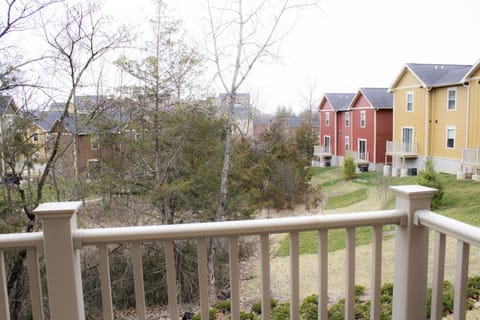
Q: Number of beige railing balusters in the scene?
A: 14